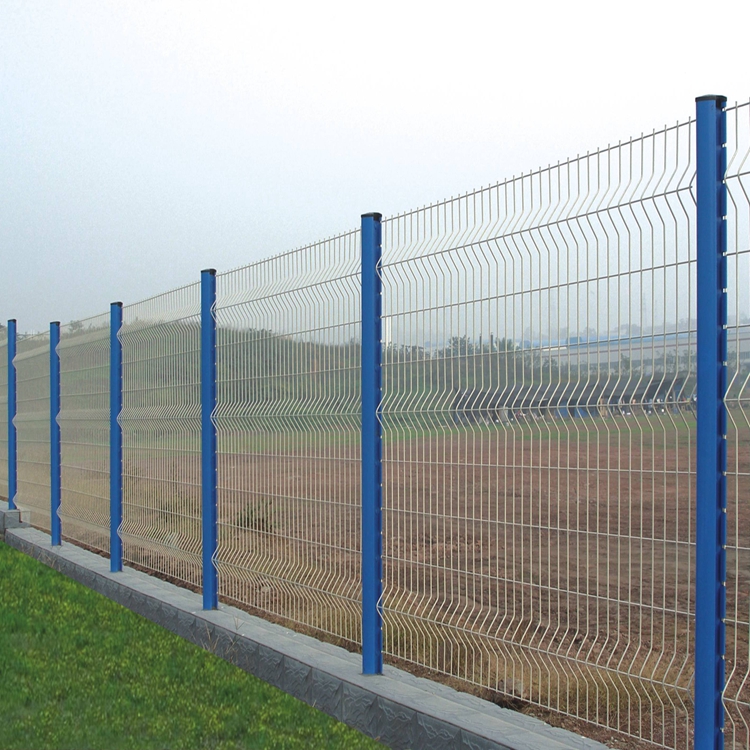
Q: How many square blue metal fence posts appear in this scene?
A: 6